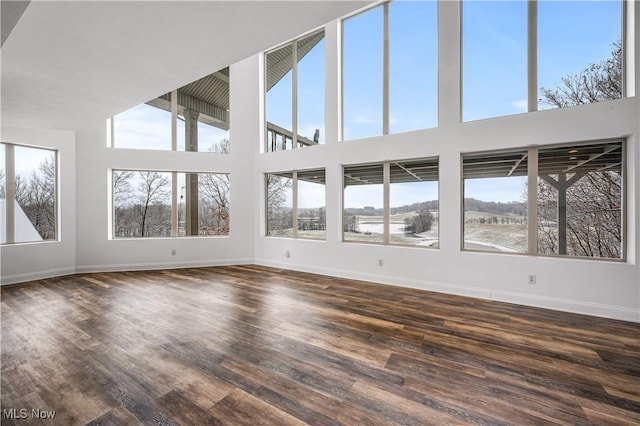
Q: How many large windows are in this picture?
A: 9